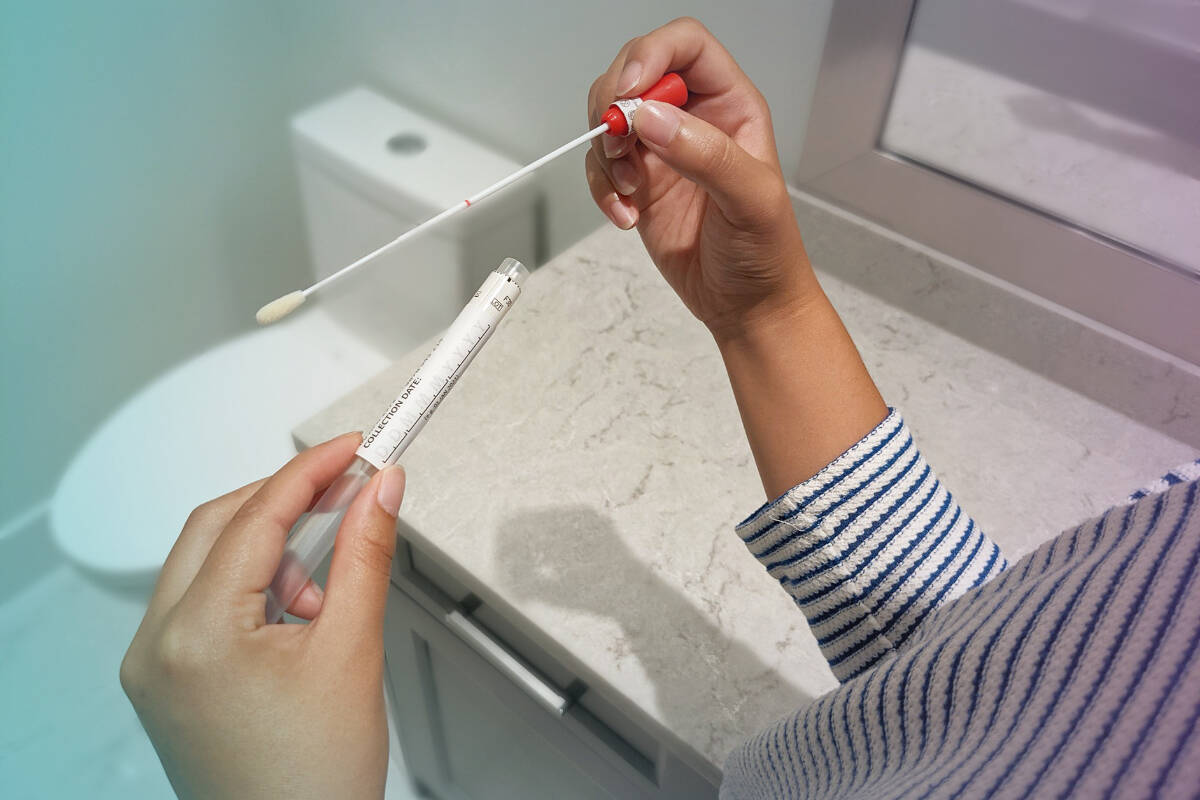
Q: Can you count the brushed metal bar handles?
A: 1